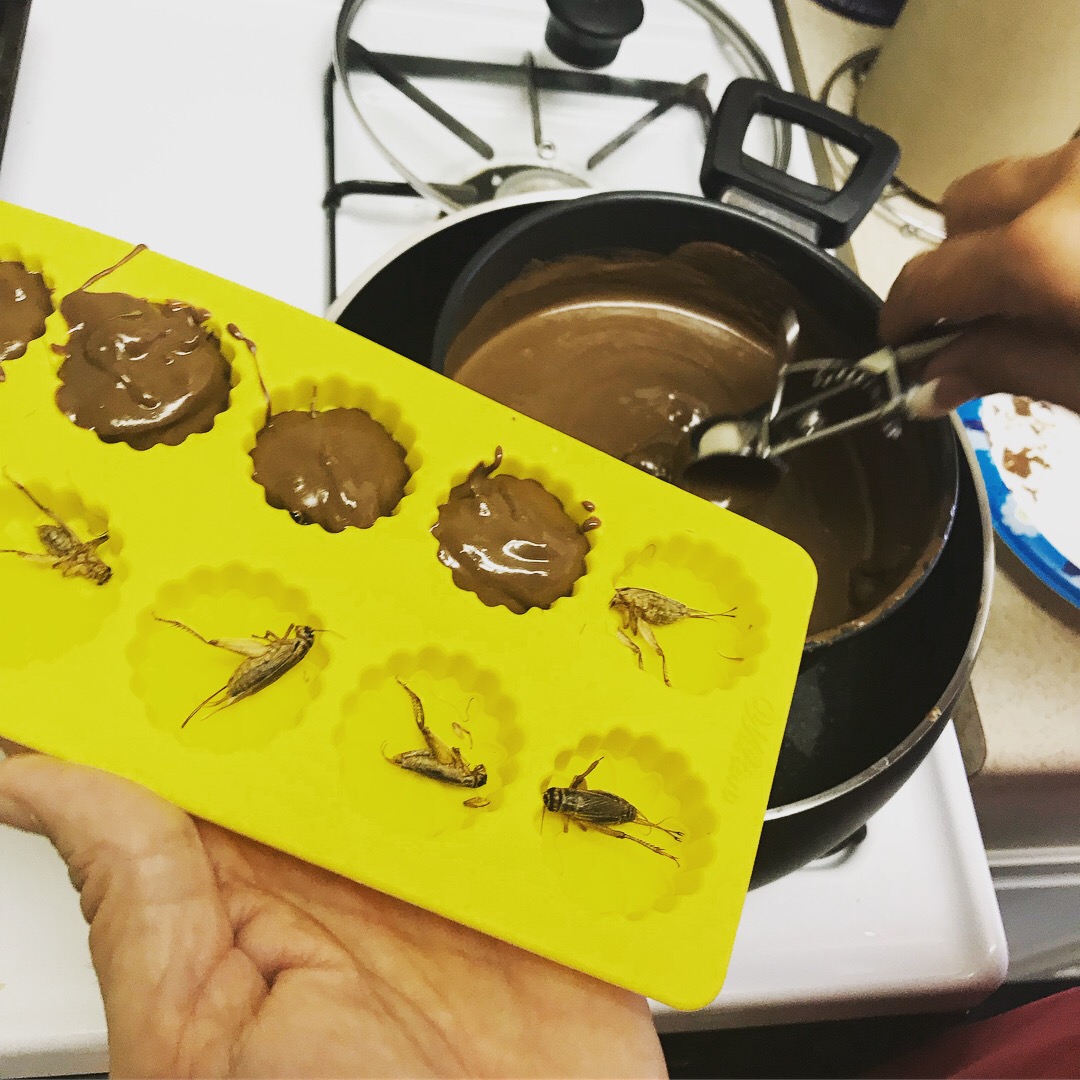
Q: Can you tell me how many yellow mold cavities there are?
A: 9